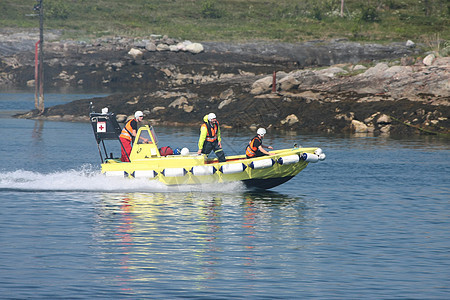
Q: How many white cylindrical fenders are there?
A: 8